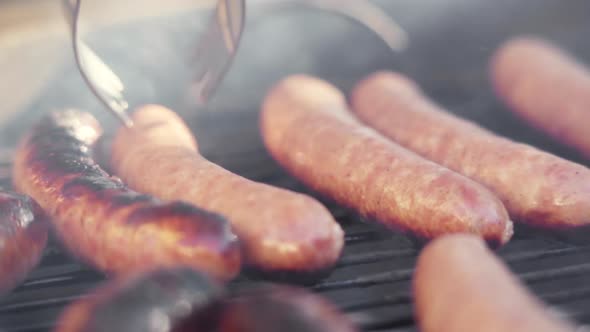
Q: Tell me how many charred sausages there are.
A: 4